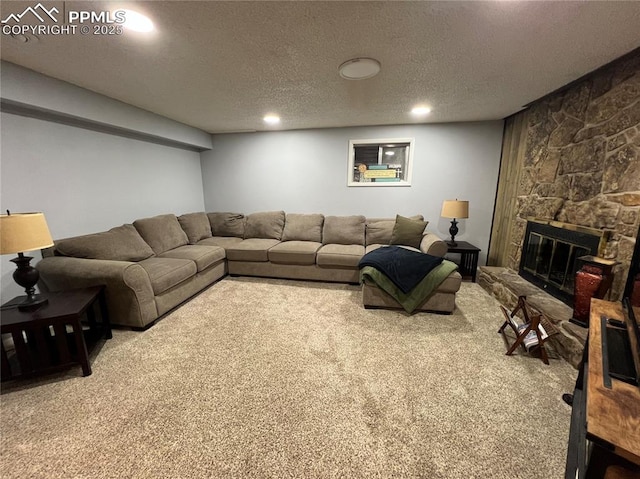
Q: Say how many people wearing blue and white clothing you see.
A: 0